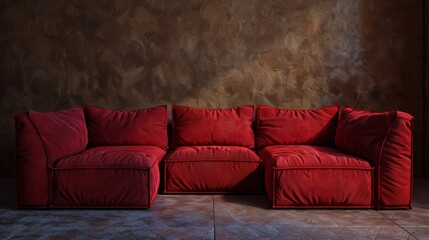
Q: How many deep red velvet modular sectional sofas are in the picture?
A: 1